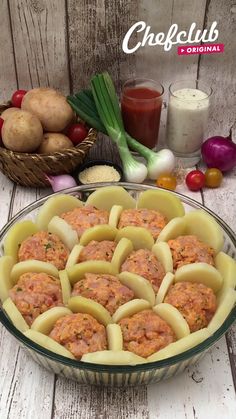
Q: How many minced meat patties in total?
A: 11